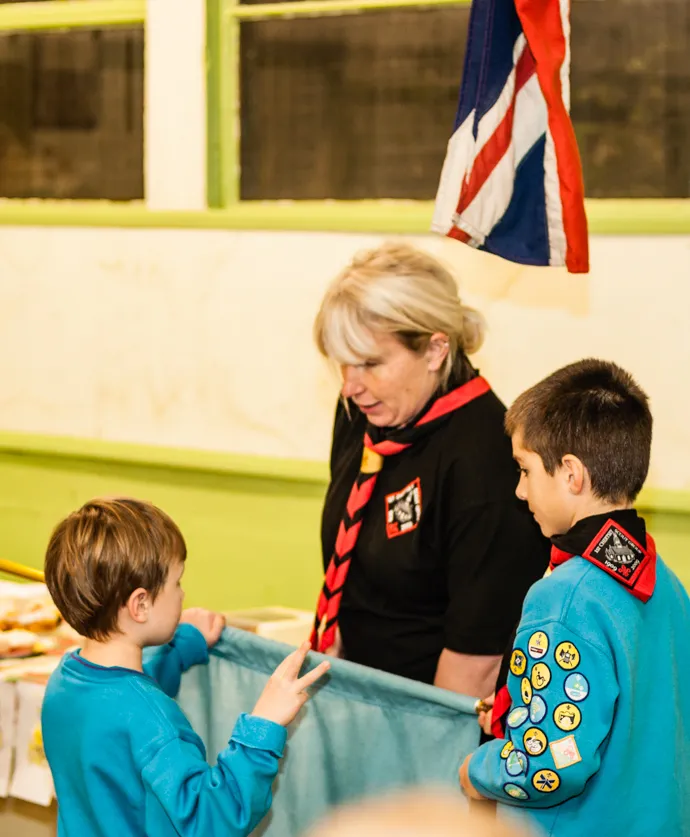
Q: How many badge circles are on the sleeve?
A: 14